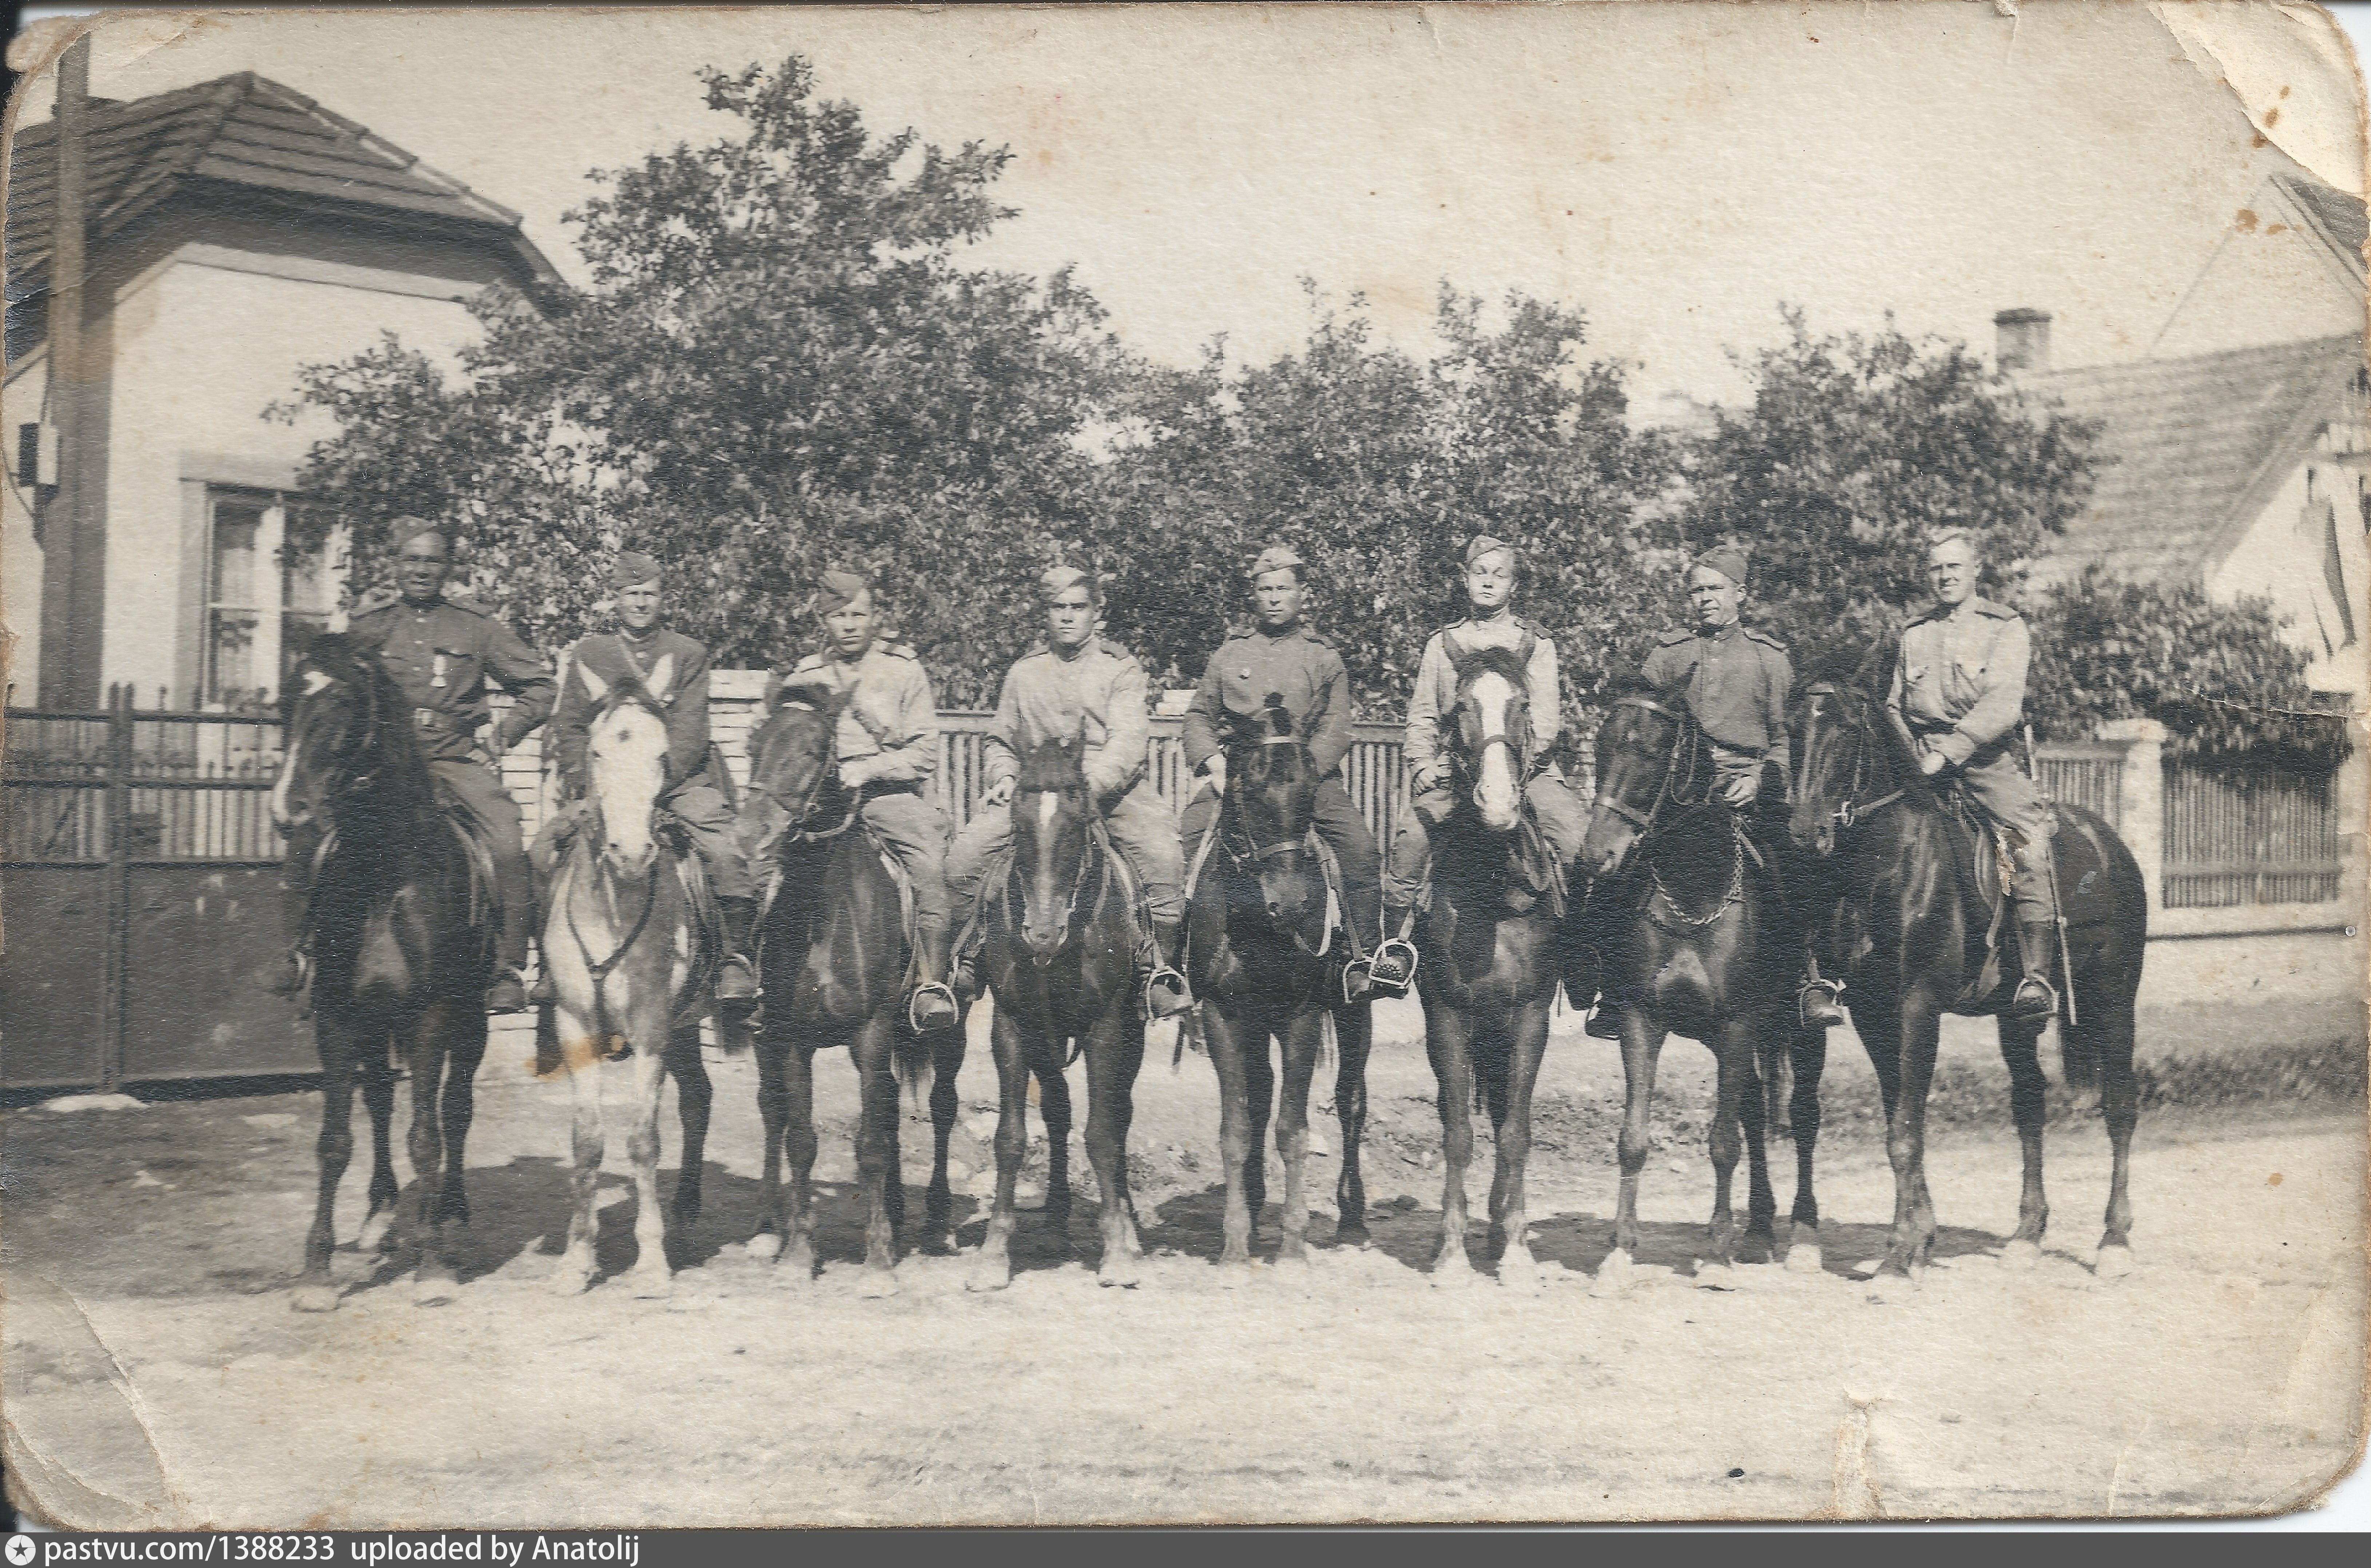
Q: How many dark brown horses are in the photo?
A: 7